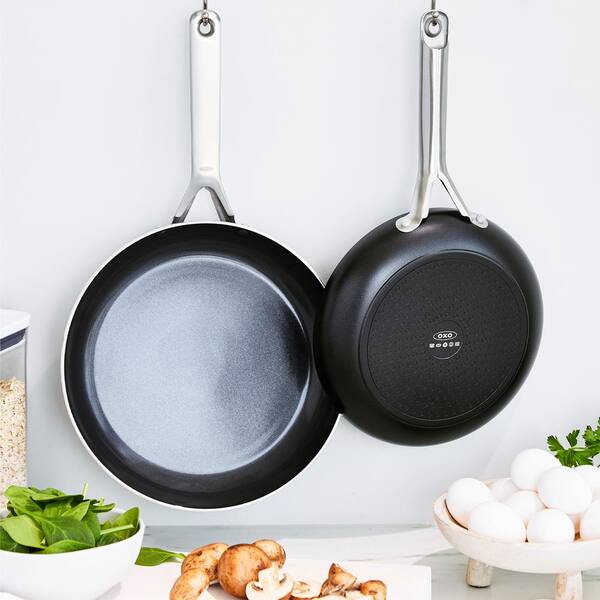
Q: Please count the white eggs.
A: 9